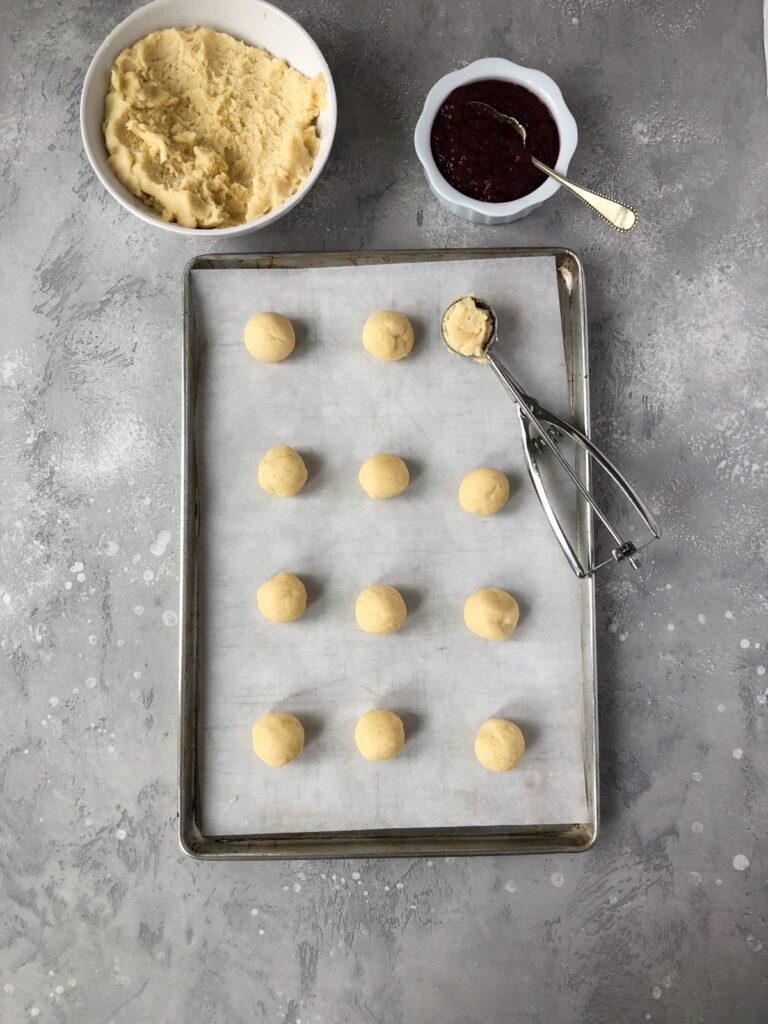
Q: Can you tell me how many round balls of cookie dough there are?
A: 11